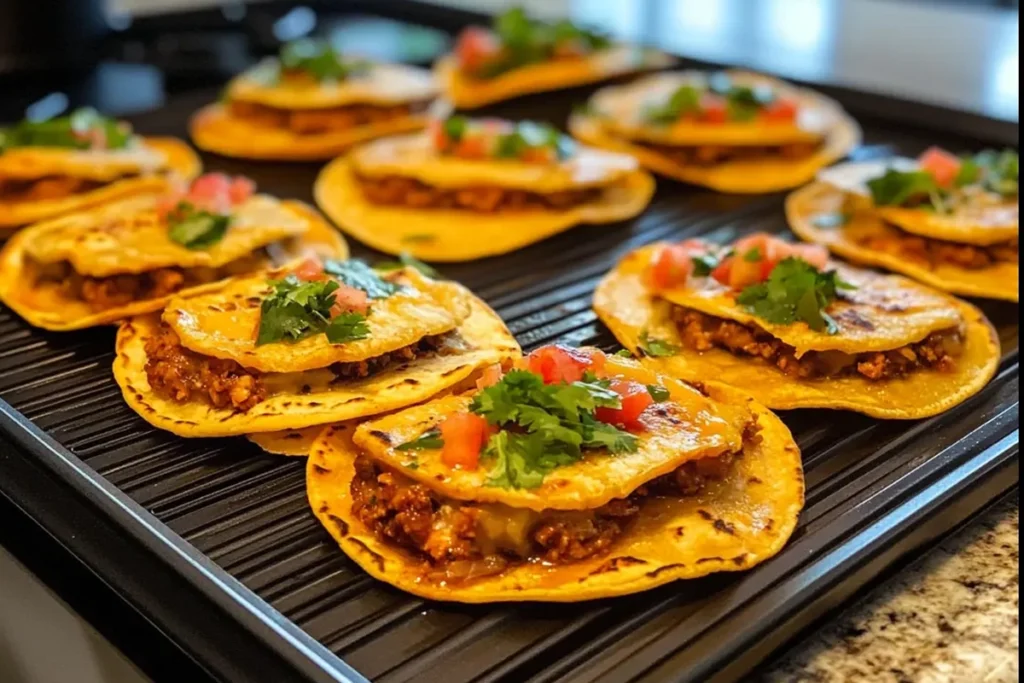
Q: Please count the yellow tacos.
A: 10